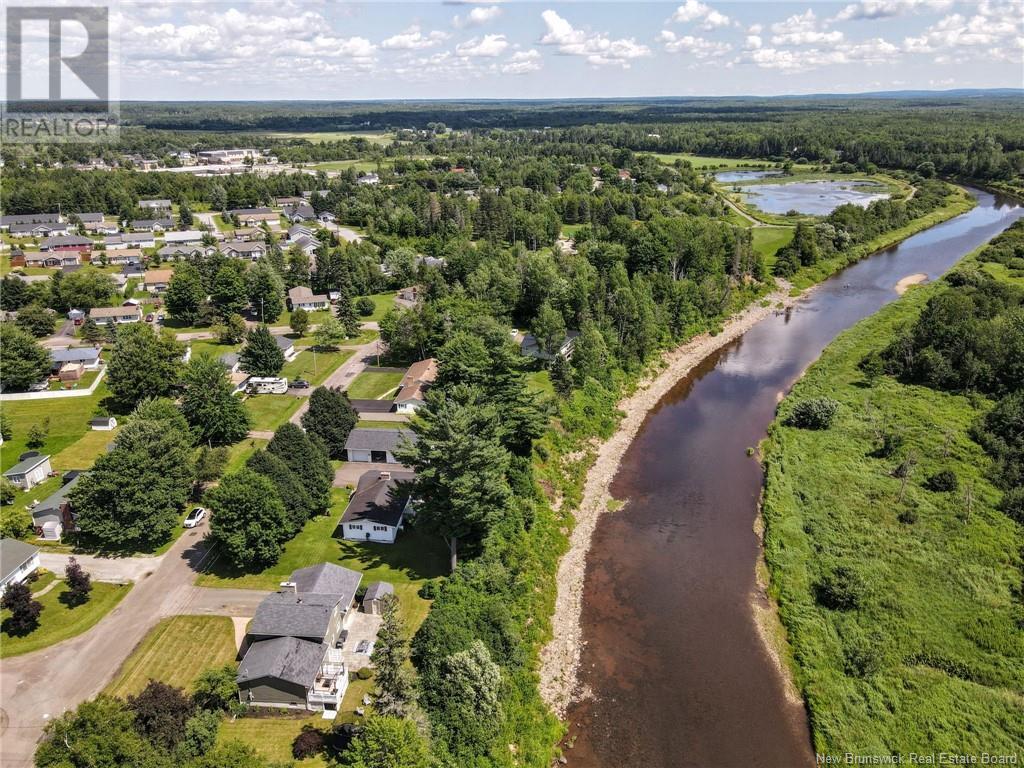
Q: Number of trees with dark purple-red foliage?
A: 4